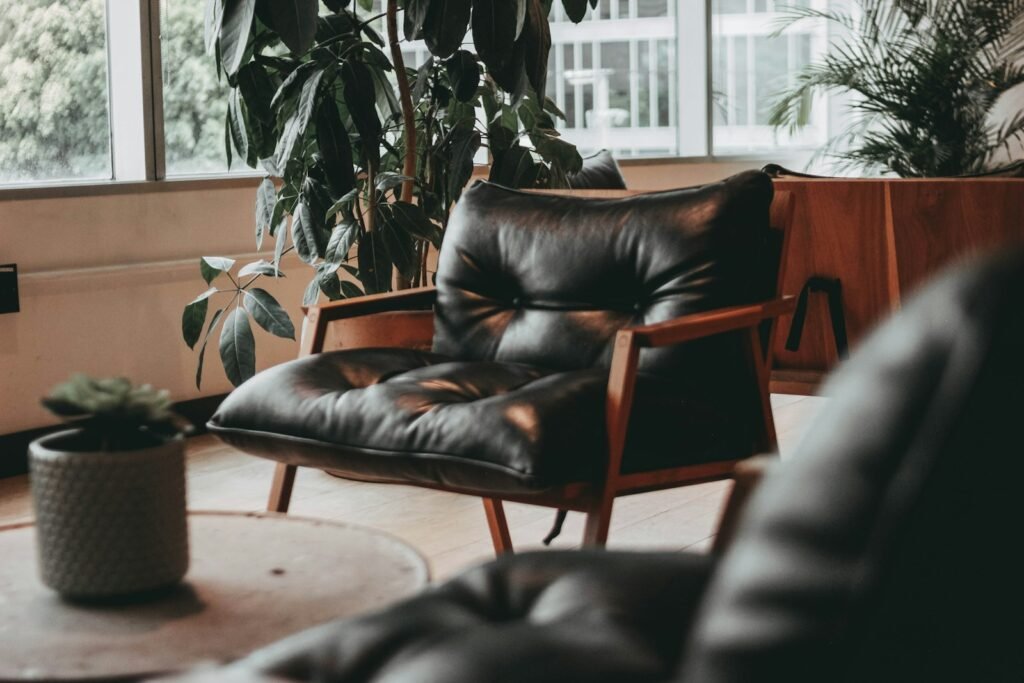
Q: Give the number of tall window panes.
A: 4